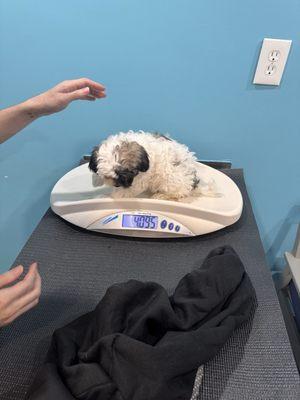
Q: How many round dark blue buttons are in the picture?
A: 3